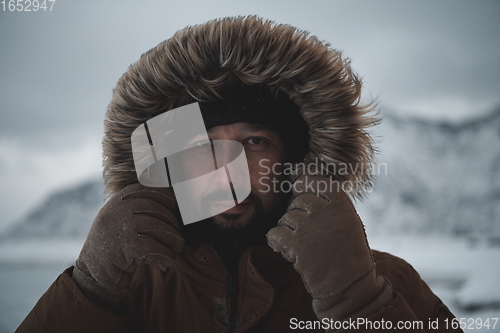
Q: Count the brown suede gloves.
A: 2